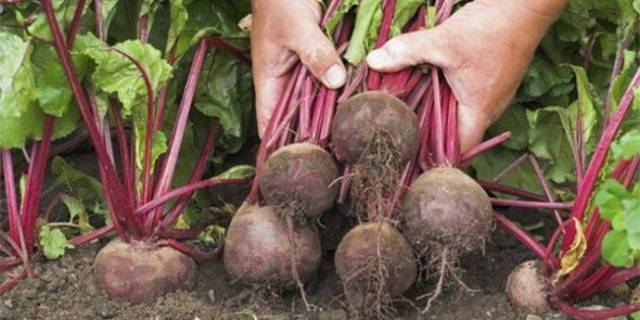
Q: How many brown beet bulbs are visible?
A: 7